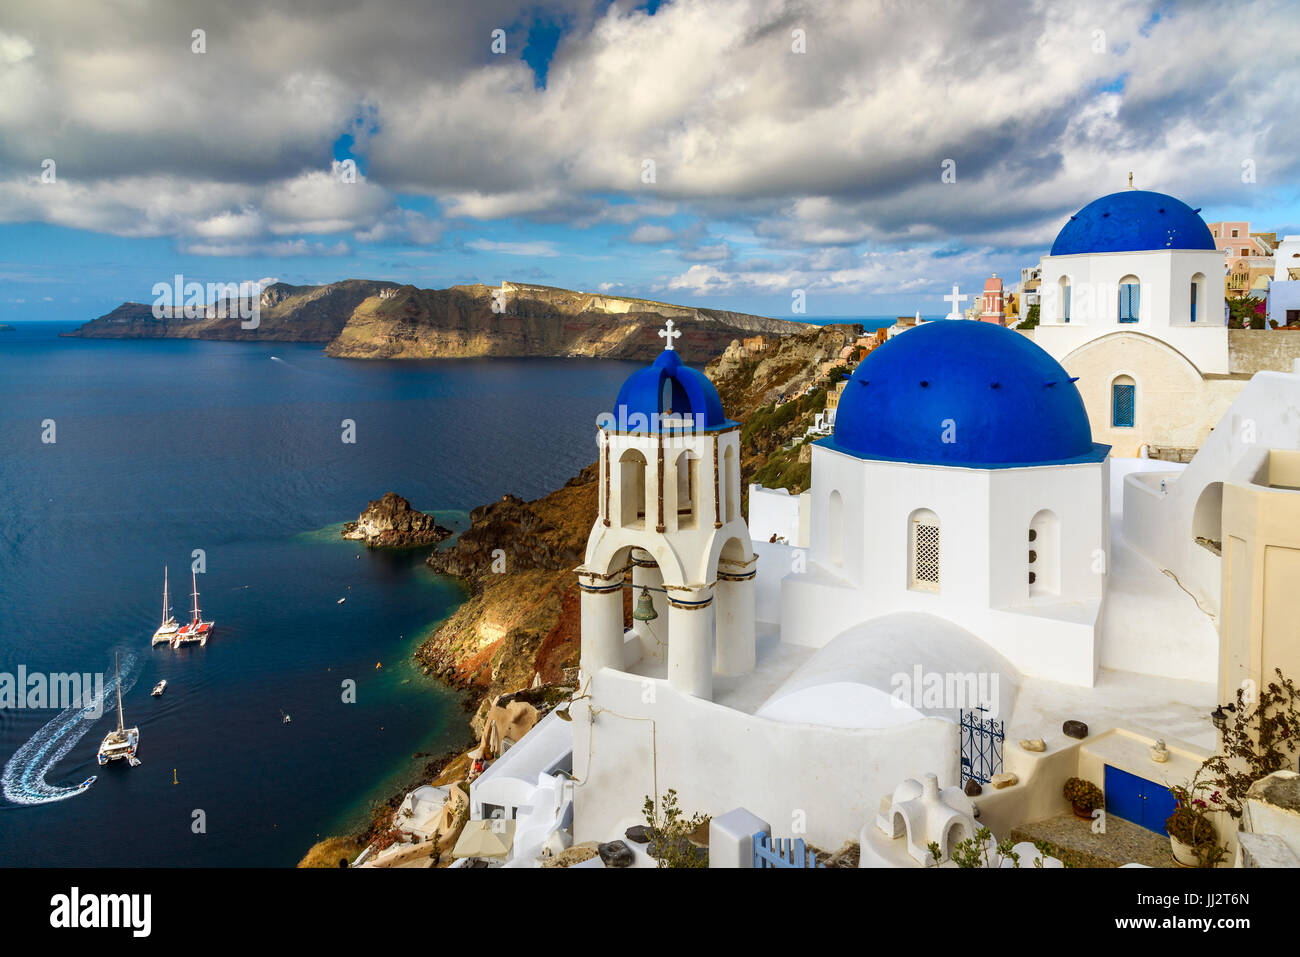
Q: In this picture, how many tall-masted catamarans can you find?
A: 3